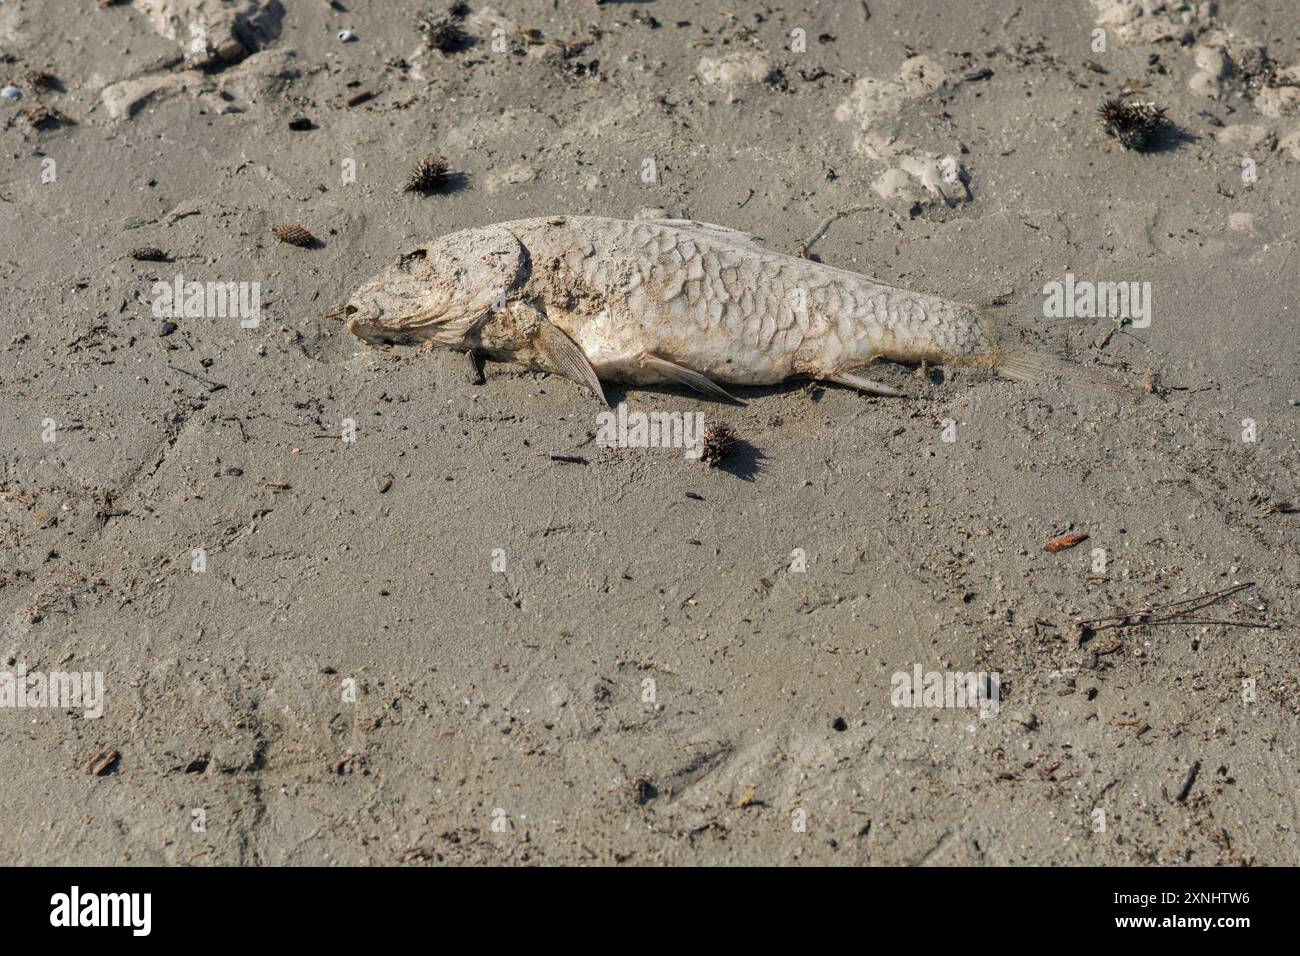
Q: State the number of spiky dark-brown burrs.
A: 4